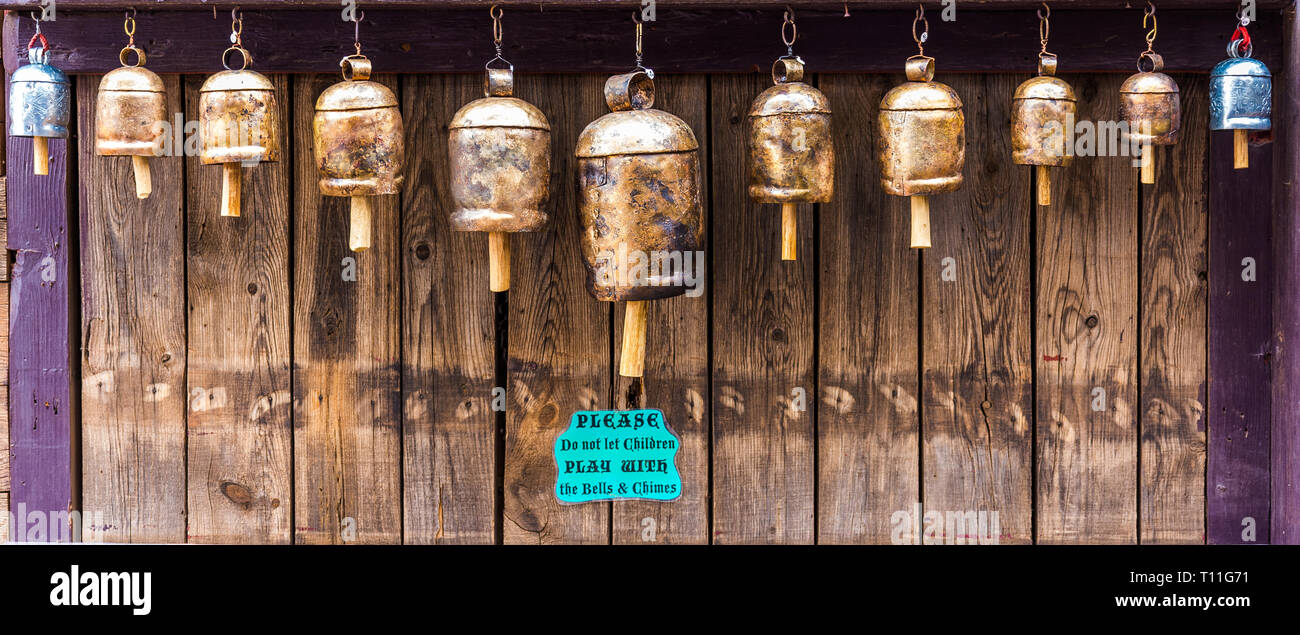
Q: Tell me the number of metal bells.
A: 11